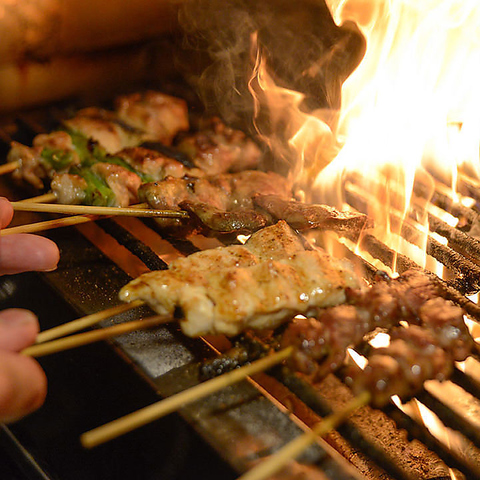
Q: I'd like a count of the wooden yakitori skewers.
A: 8